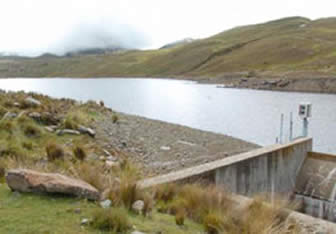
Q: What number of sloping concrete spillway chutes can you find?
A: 1